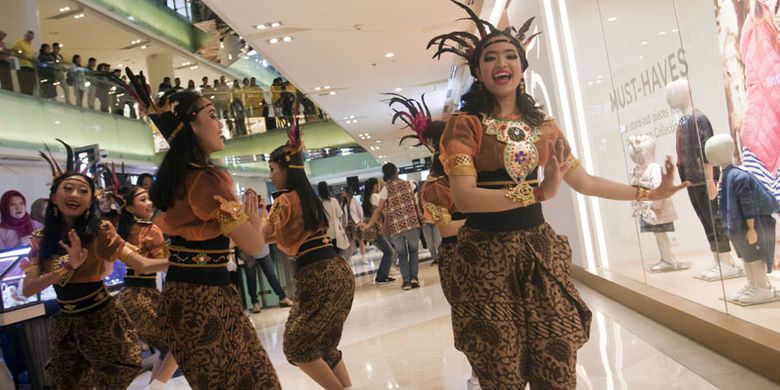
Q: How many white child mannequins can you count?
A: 3